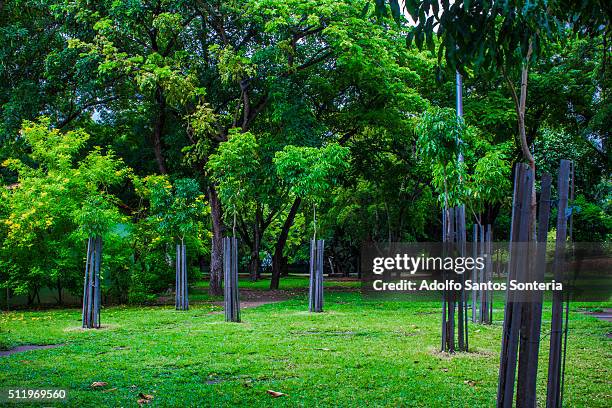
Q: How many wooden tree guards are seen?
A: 7